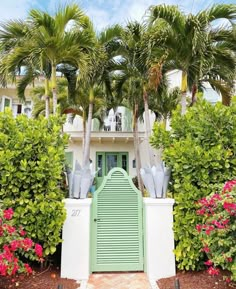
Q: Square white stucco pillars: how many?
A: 2